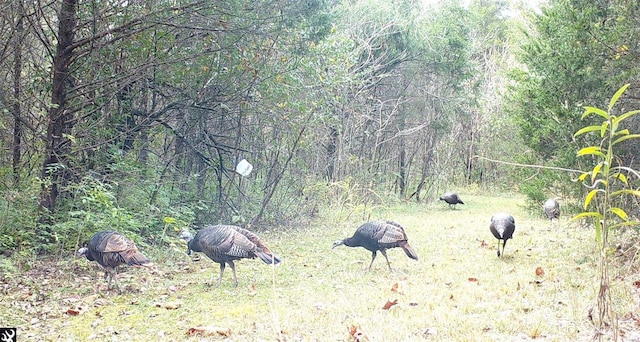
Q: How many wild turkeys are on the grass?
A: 6